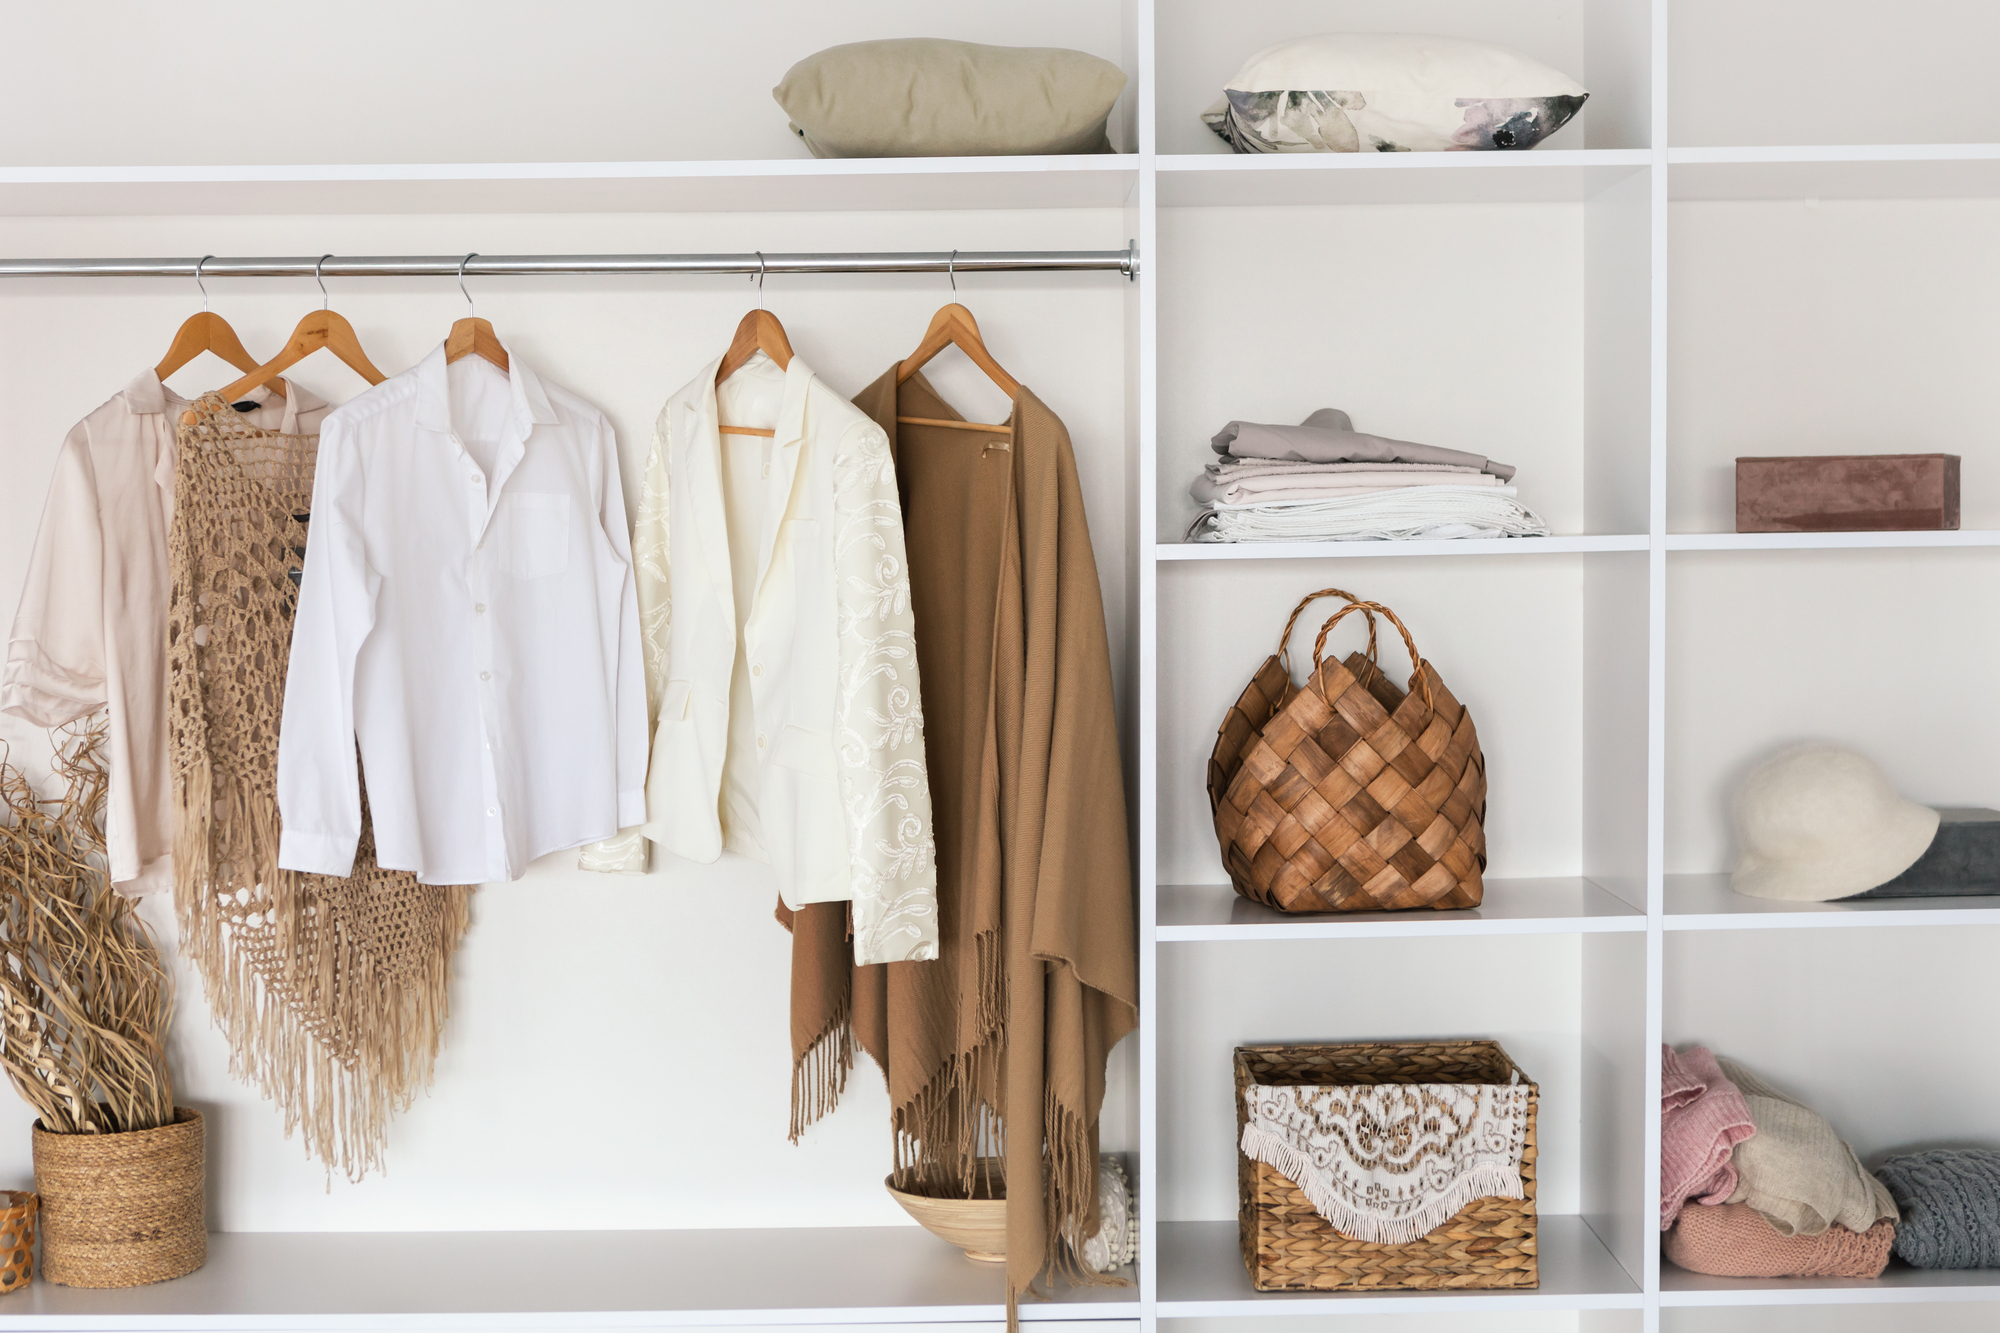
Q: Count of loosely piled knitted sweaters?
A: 4